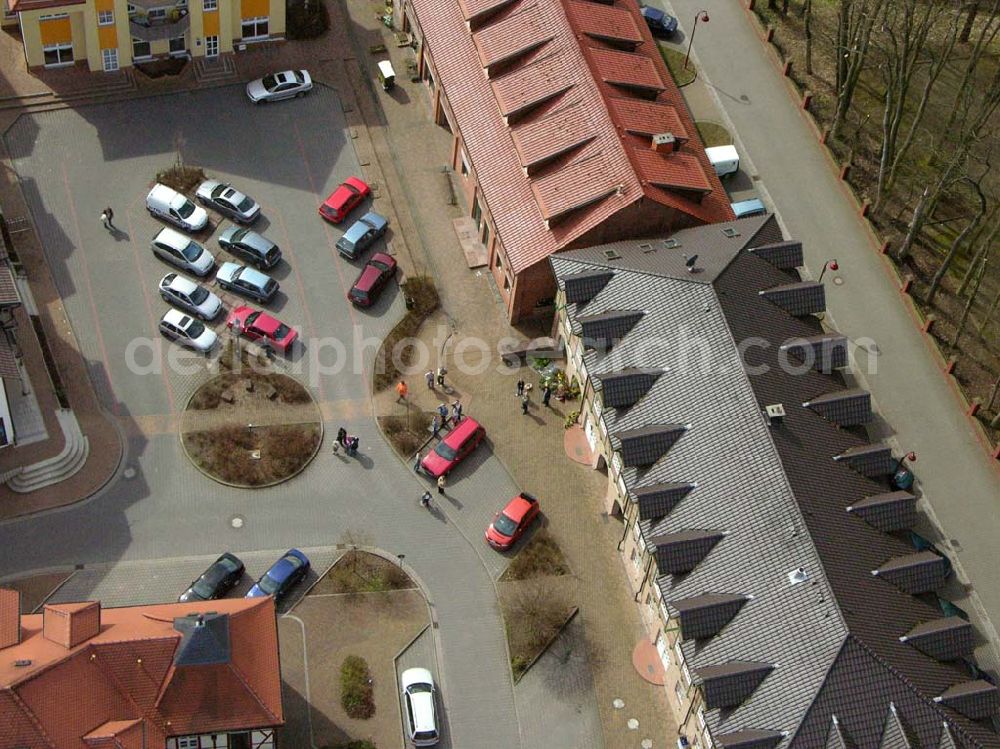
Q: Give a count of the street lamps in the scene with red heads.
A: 3